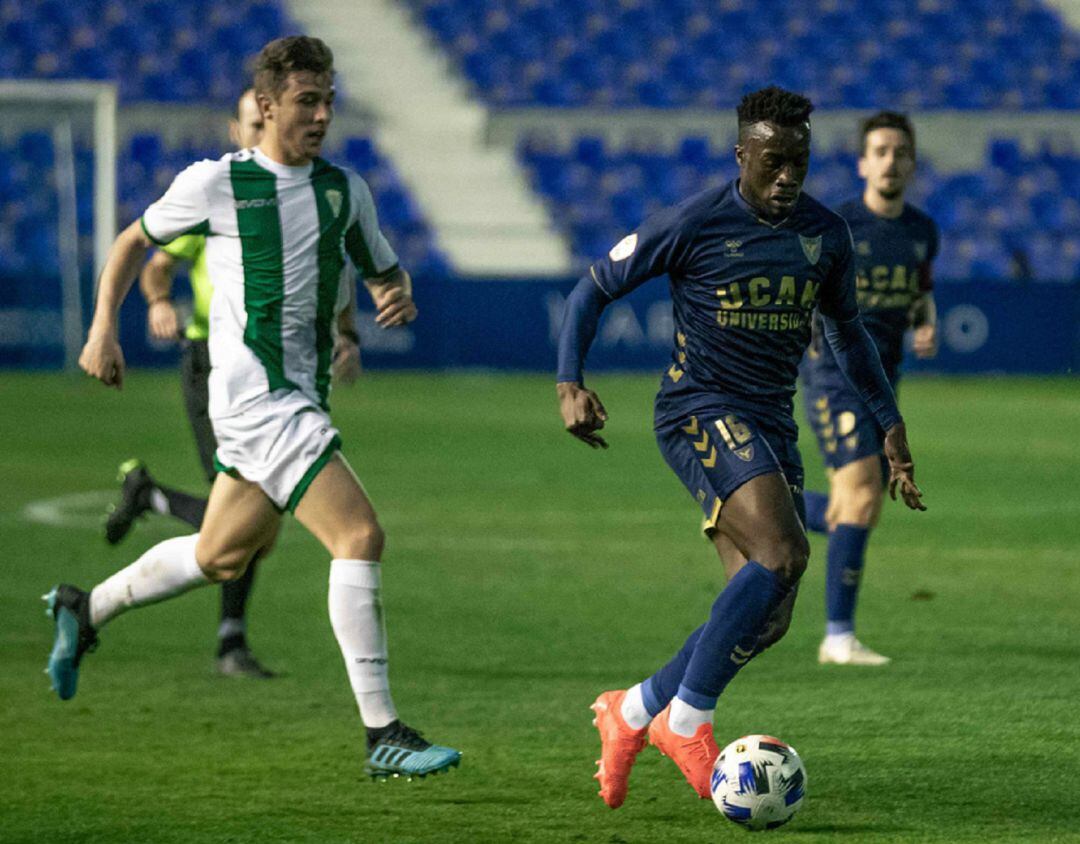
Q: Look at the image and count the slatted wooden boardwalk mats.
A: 0